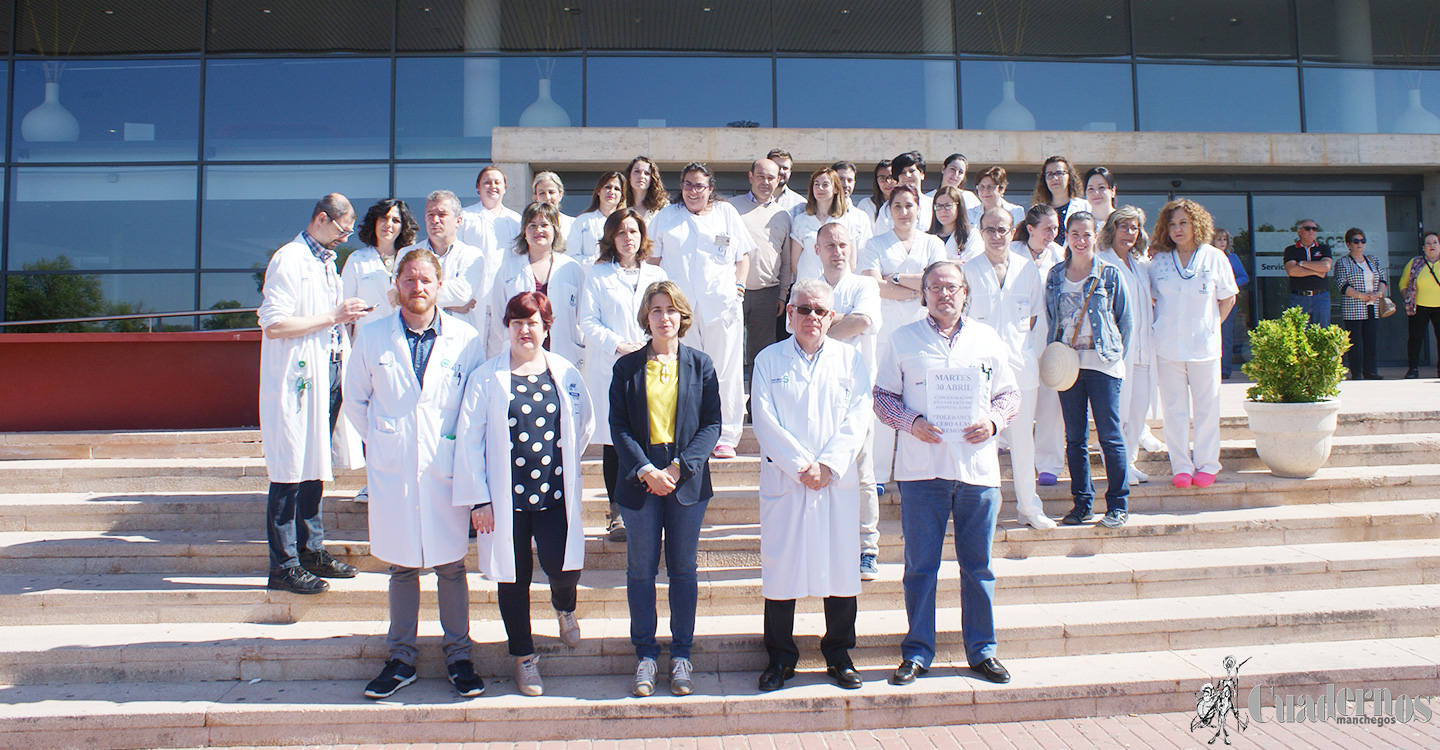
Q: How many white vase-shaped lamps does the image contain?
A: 4